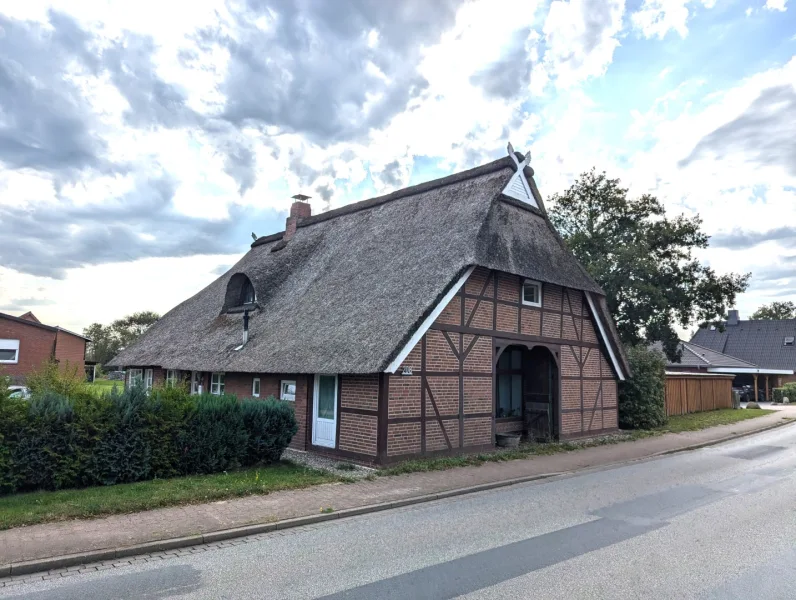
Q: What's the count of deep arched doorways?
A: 1